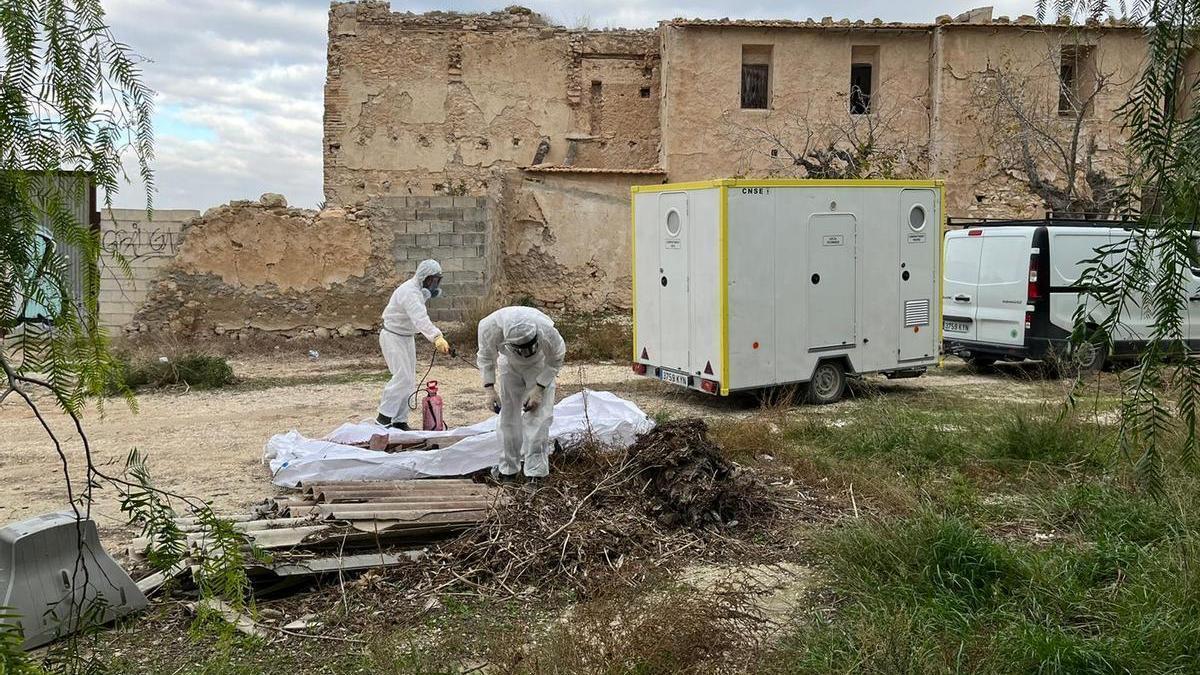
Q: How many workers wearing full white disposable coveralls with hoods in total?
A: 2